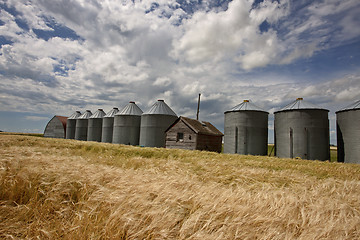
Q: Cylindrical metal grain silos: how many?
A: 9